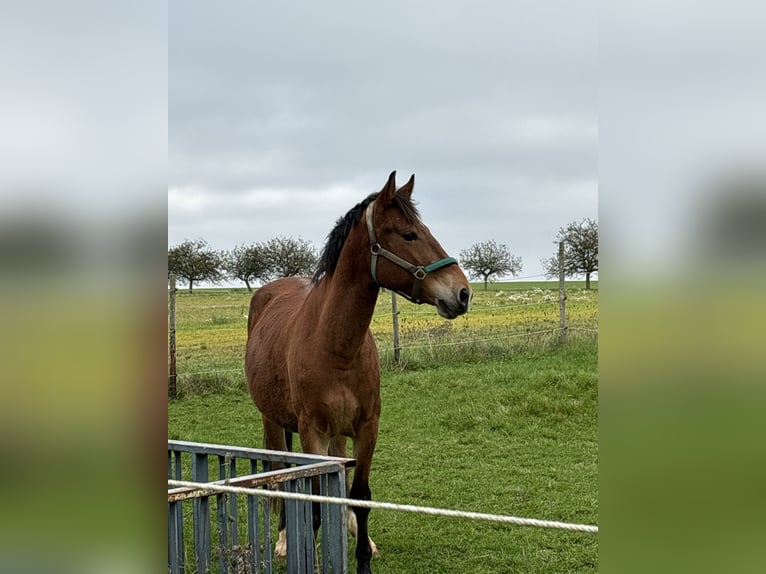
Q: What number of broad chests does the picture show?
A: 1